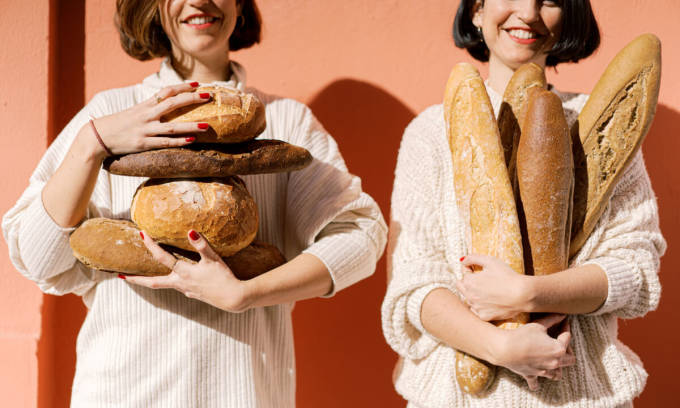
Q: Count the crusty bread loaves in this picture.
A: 8